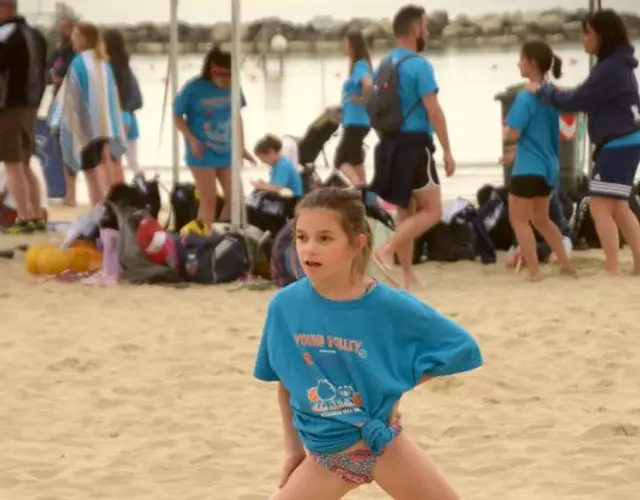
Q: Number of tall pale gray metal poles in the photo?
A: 2